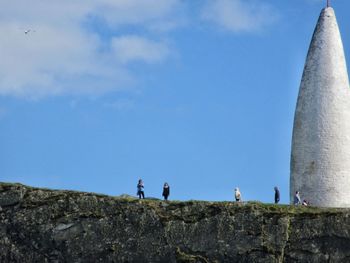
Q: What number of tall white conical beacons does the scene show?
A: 1